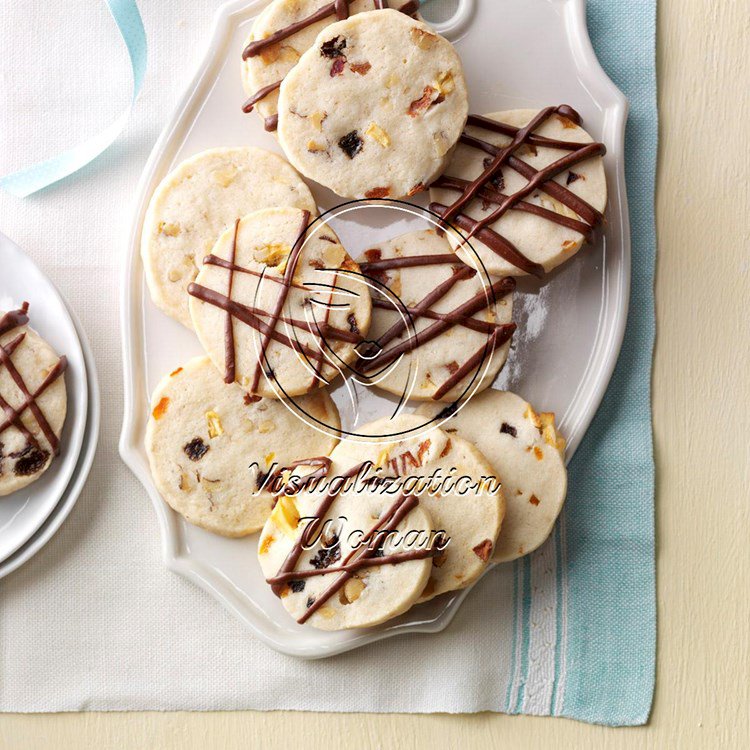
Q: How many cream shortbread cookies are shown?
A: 11